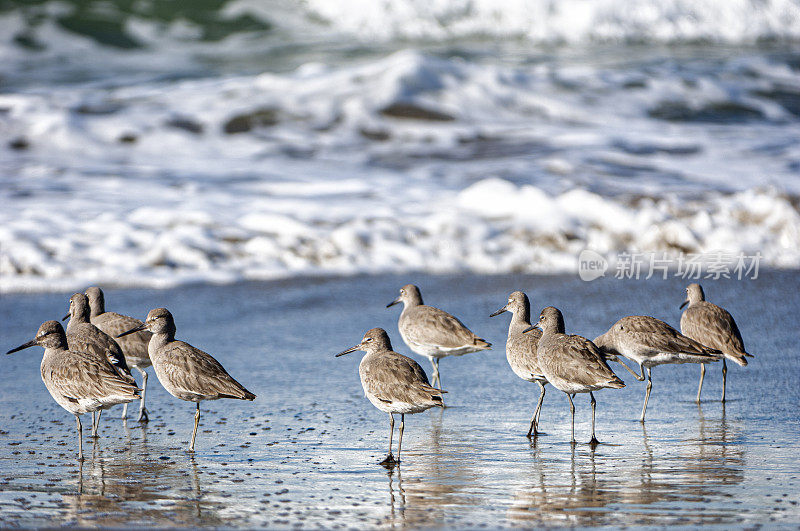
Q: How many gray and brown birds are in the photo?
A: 10